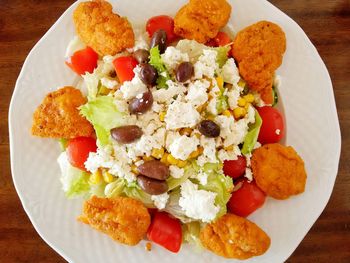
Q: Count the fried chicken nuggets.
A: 7